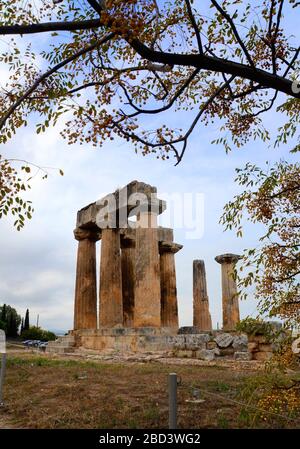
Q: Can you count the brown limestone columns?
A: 7